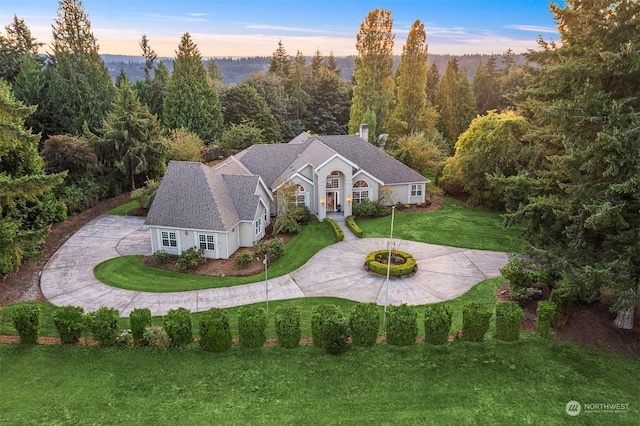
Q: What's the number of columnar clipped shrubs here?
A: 15